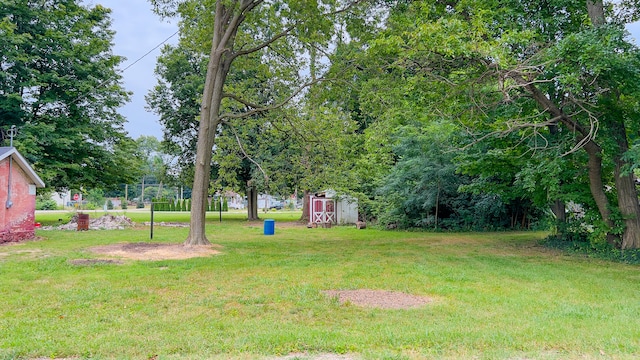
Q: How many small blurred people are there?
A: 0